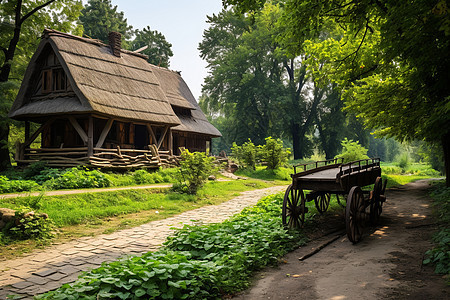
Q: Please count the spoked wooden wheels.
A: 4